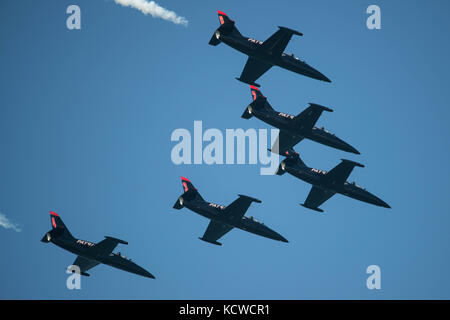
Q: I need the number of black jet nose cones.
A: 5